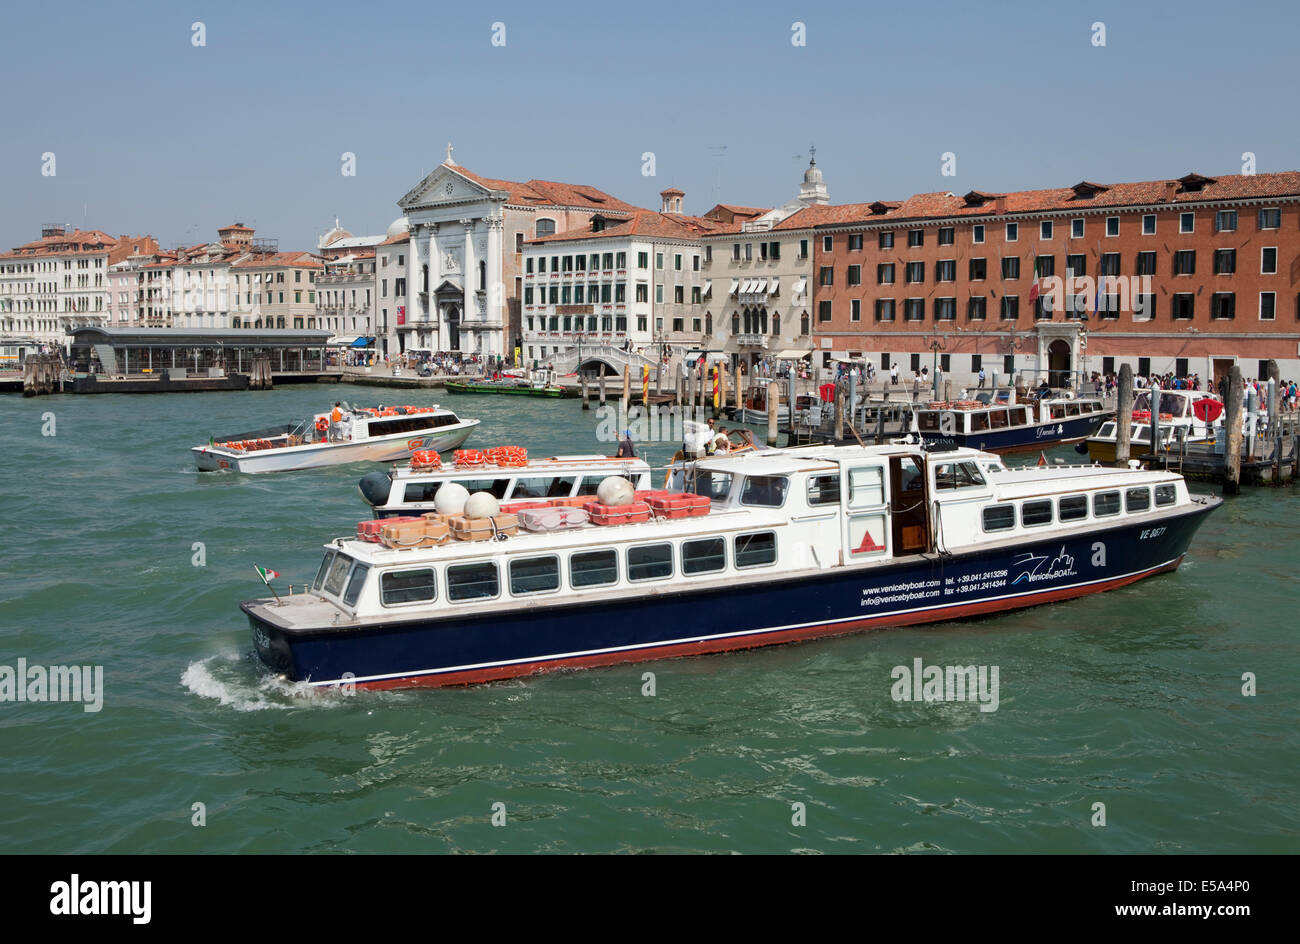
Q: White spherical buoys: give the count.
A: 3